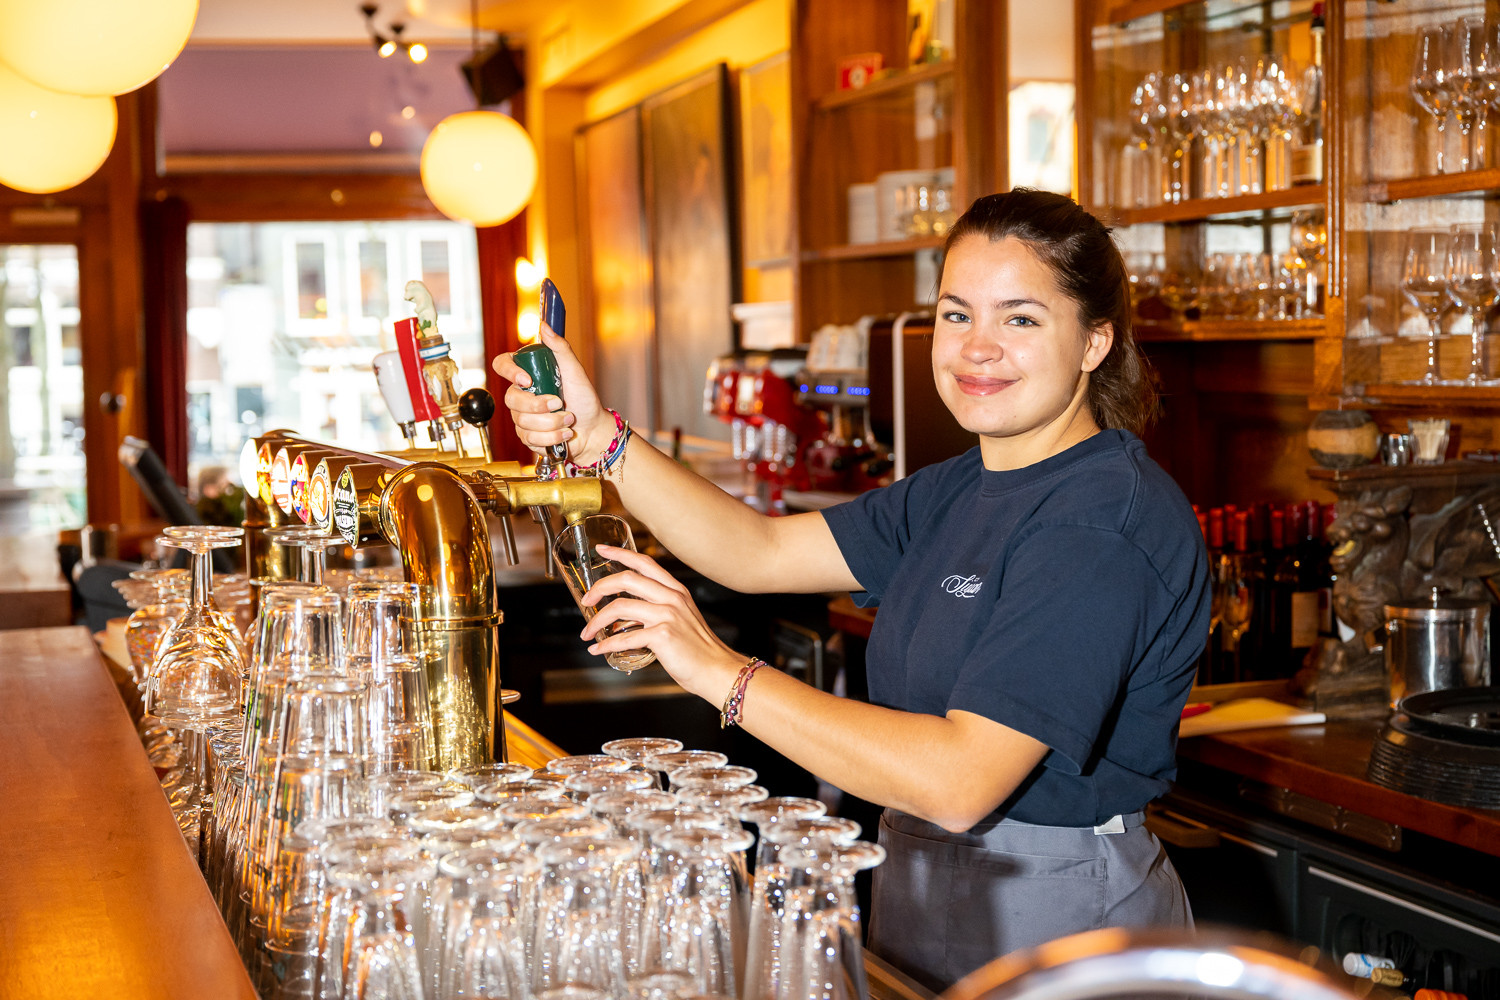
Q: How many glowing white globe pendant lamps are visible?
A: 3